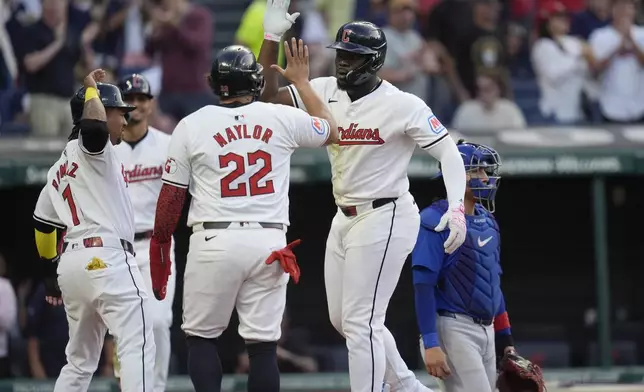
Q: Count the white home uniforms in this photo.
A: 4